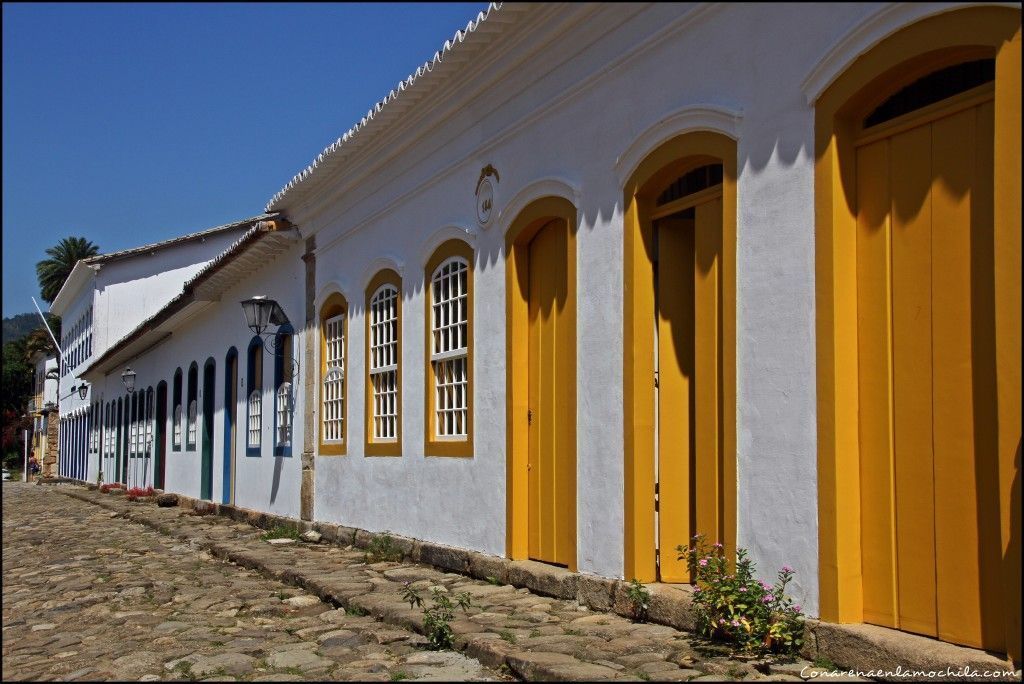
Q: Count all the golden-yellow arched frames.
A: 6